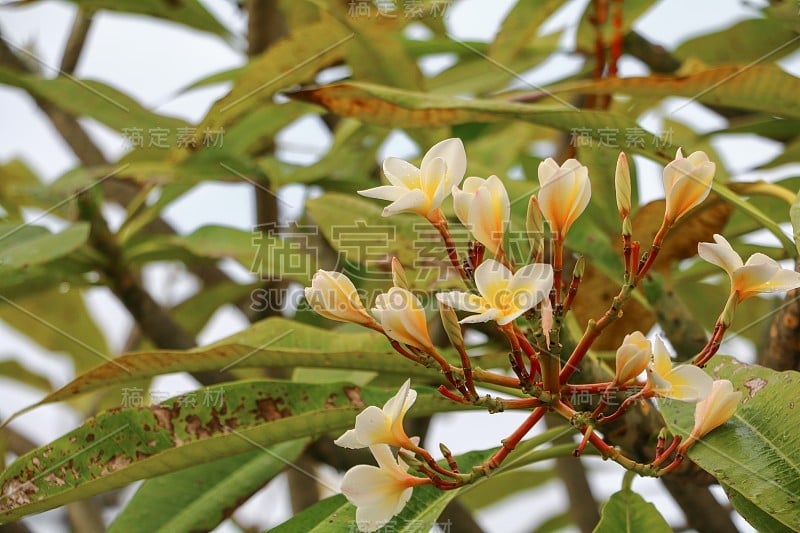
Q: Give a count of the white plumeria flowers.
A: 13